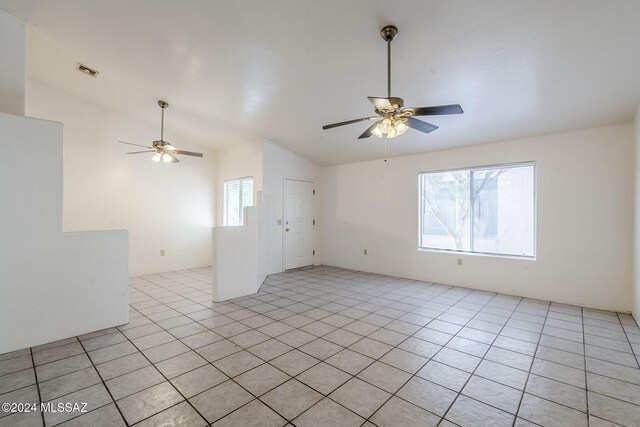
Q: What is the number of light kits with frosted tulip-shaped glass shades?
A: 2